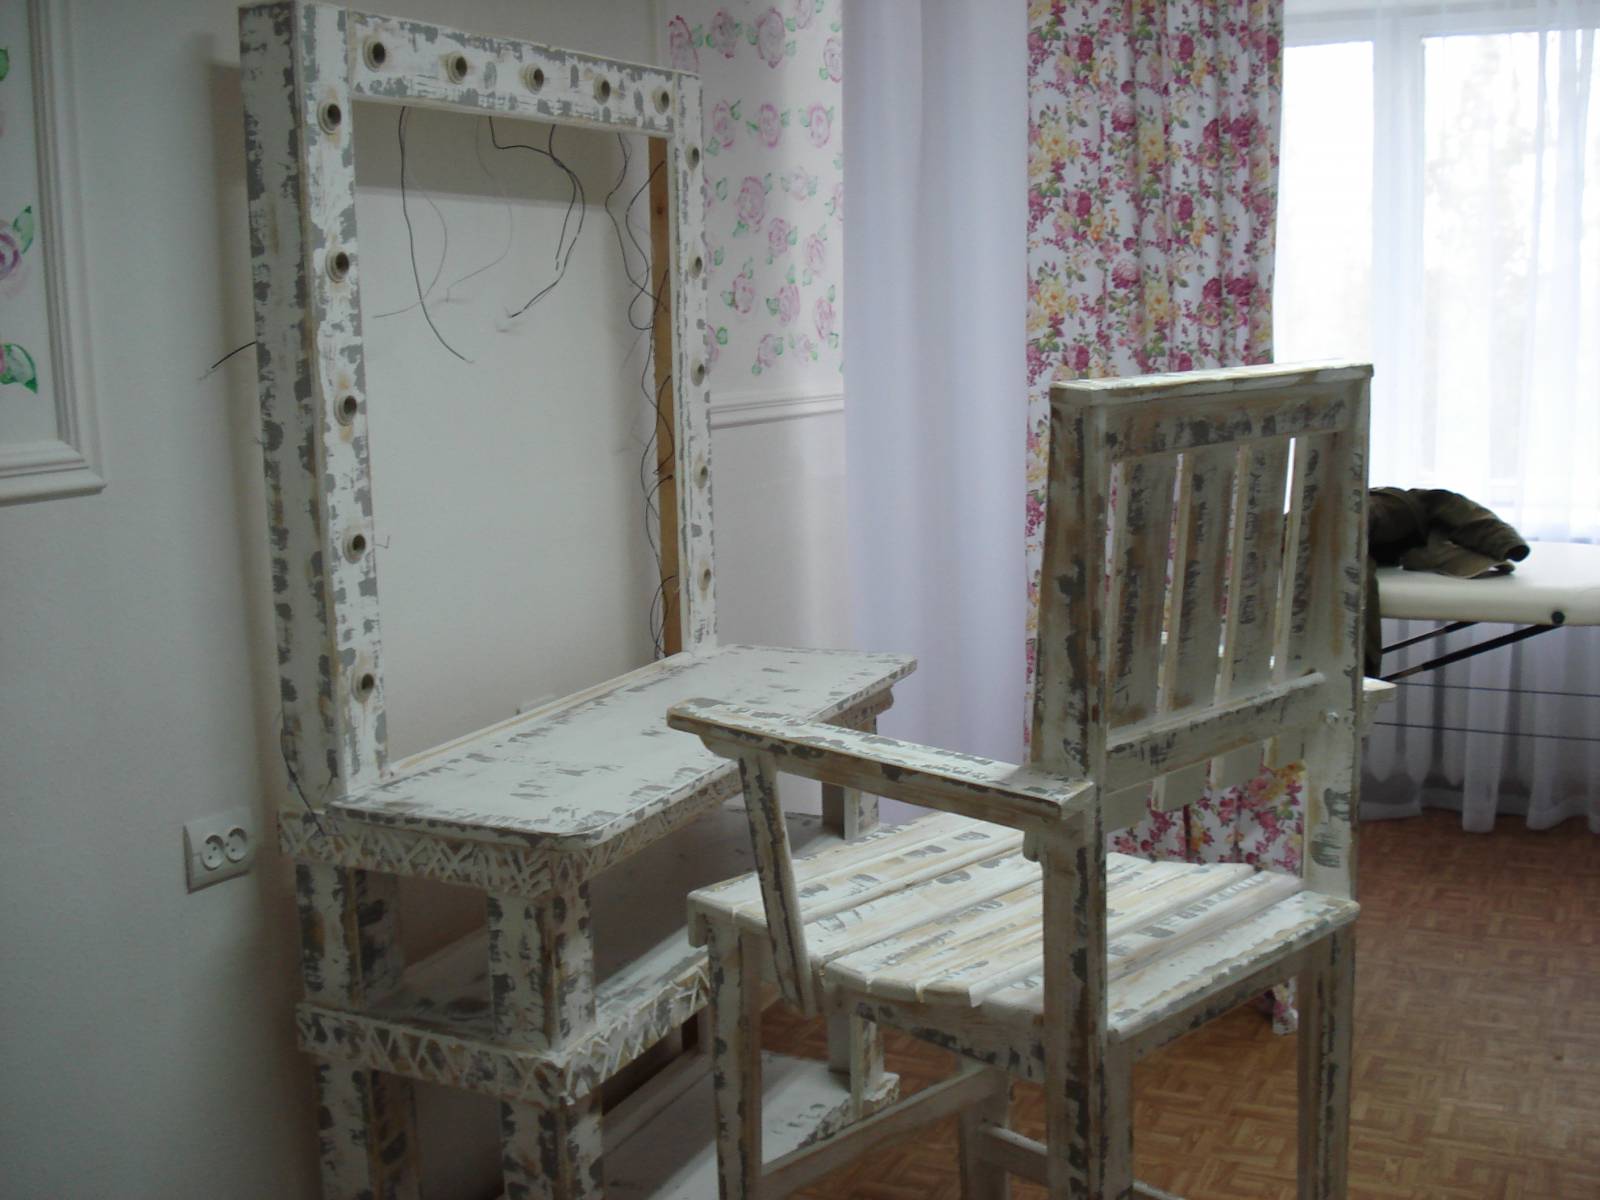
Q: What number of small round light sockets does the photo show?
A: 15